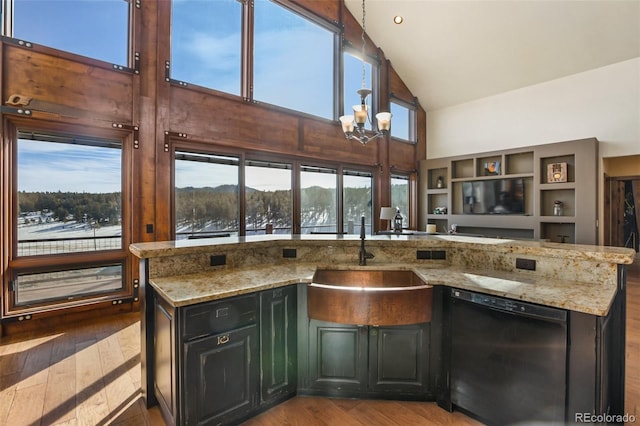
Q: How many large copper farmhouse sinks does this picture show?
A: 1